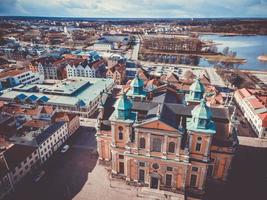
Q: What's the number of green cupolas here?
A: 4